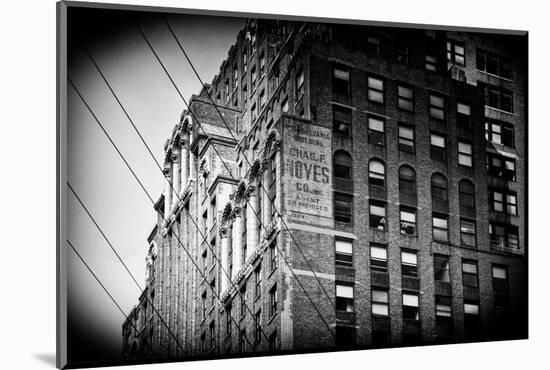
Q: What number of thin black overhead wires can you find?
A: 6